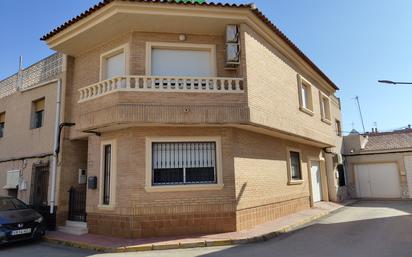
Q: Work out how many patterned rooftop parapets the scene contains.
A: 1